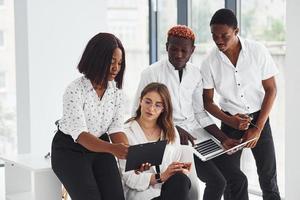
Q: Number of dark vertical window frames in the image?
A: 3